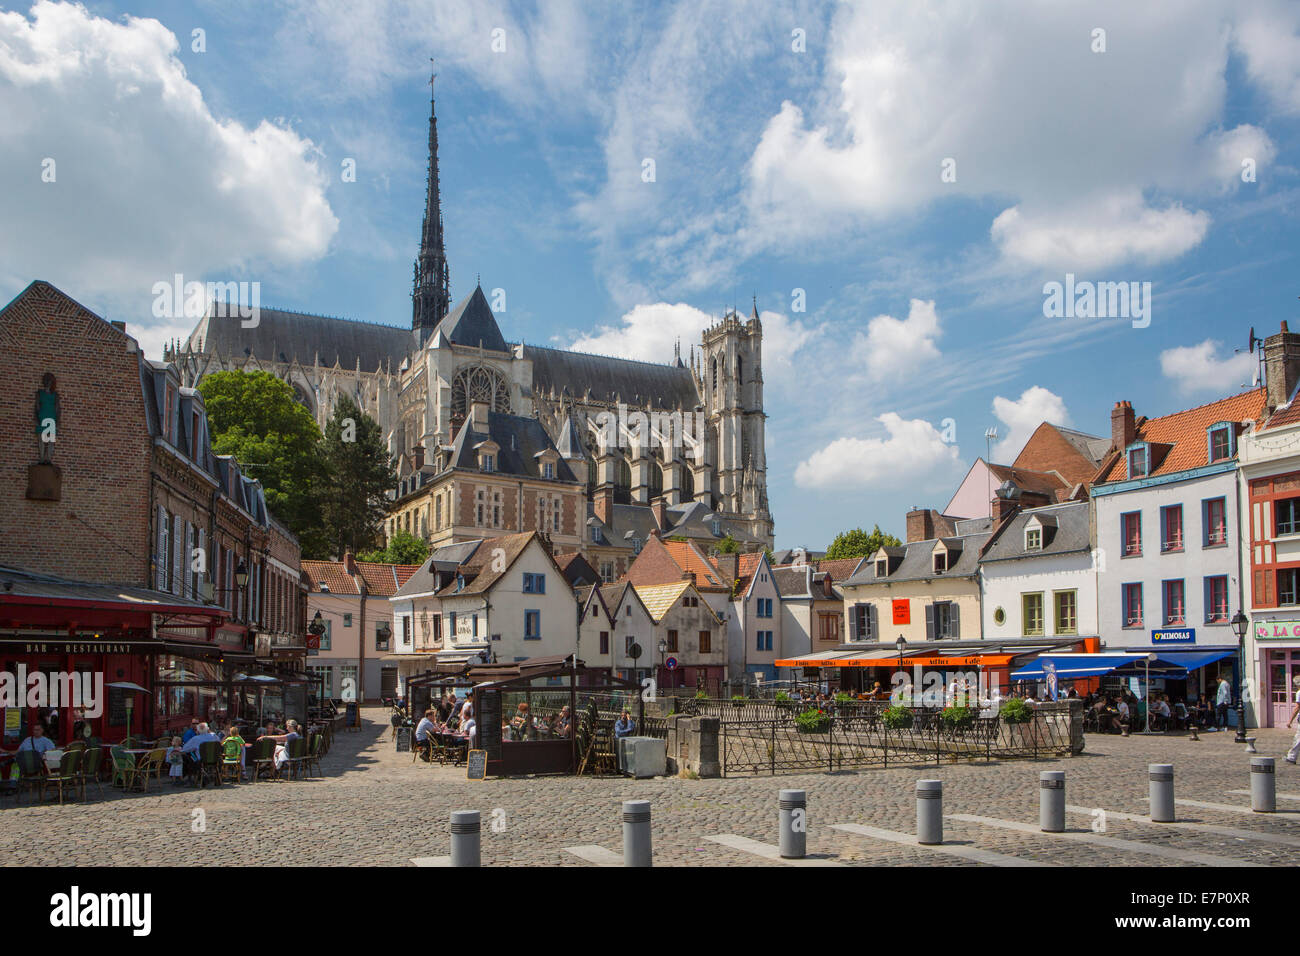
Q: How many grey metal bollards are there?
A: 7